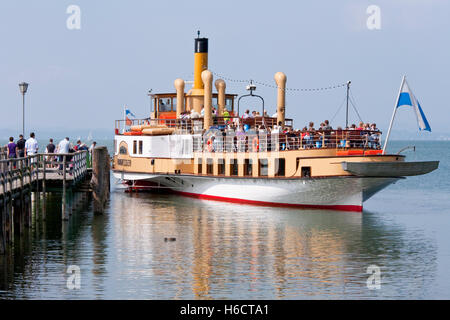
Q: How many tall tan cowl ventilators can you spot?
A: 4